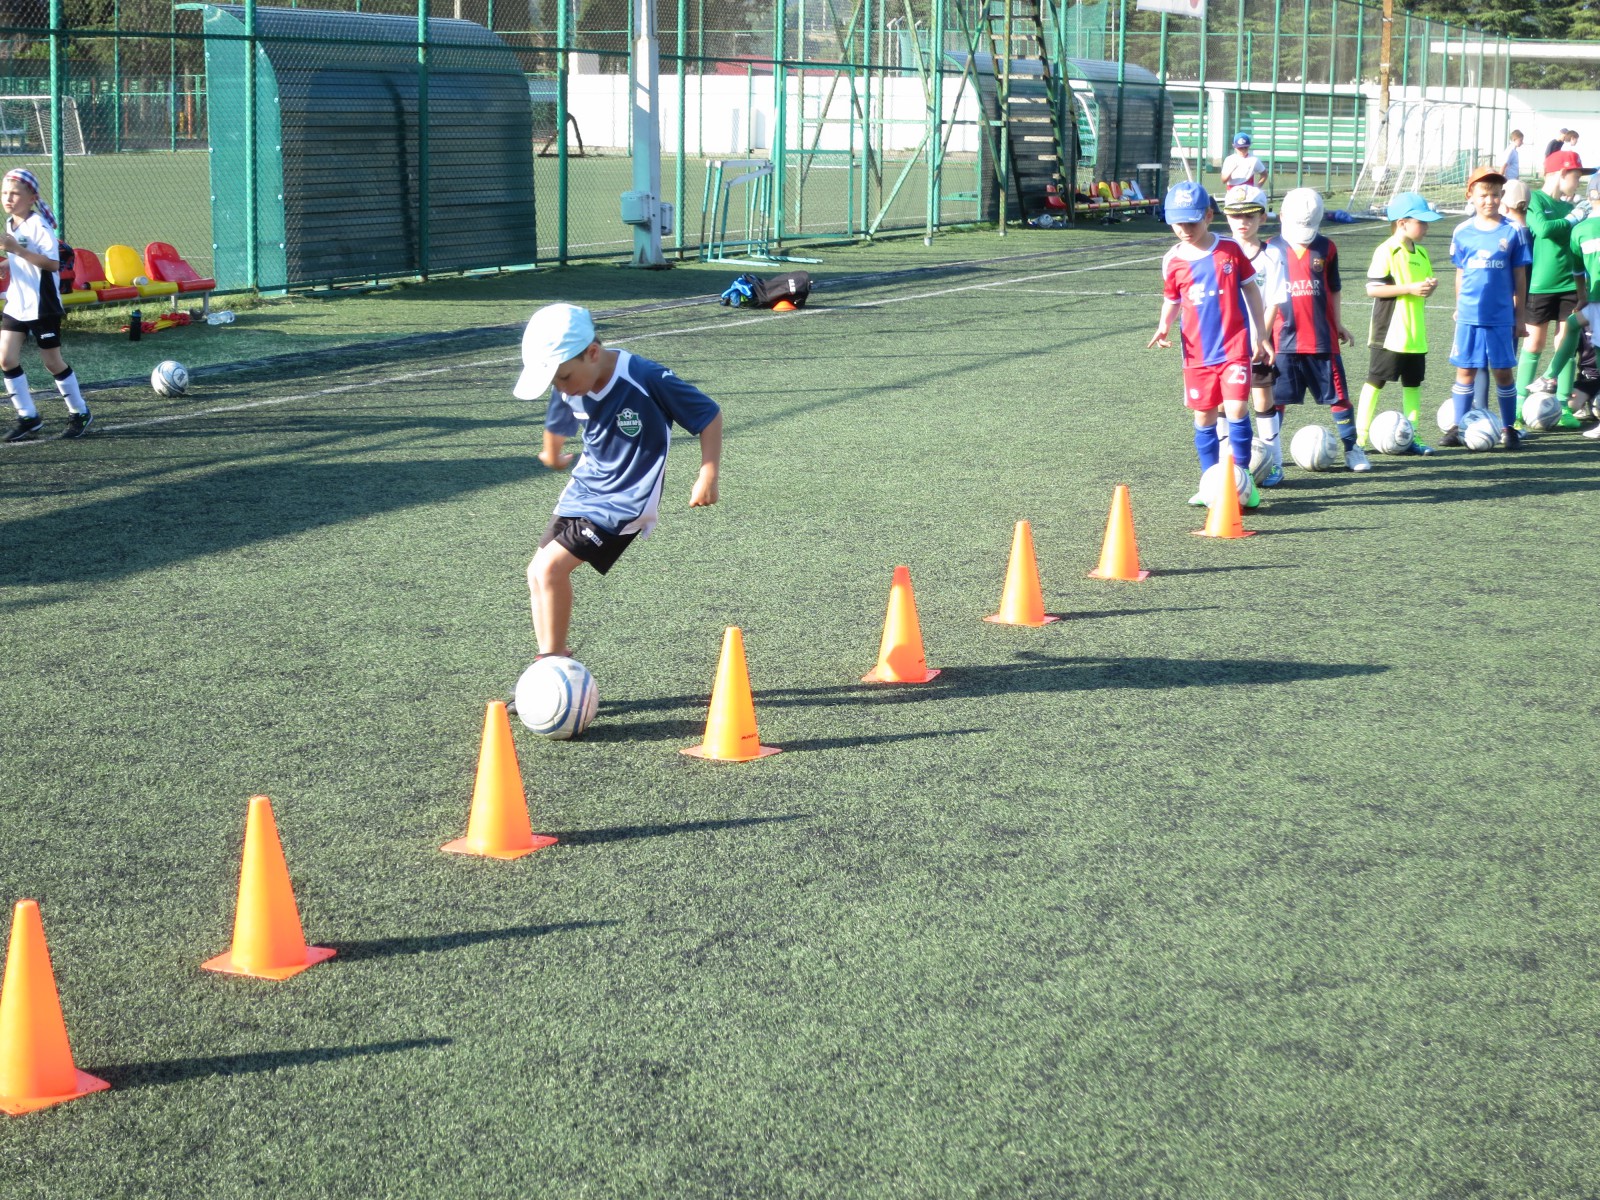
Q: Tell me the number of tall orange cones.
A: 8